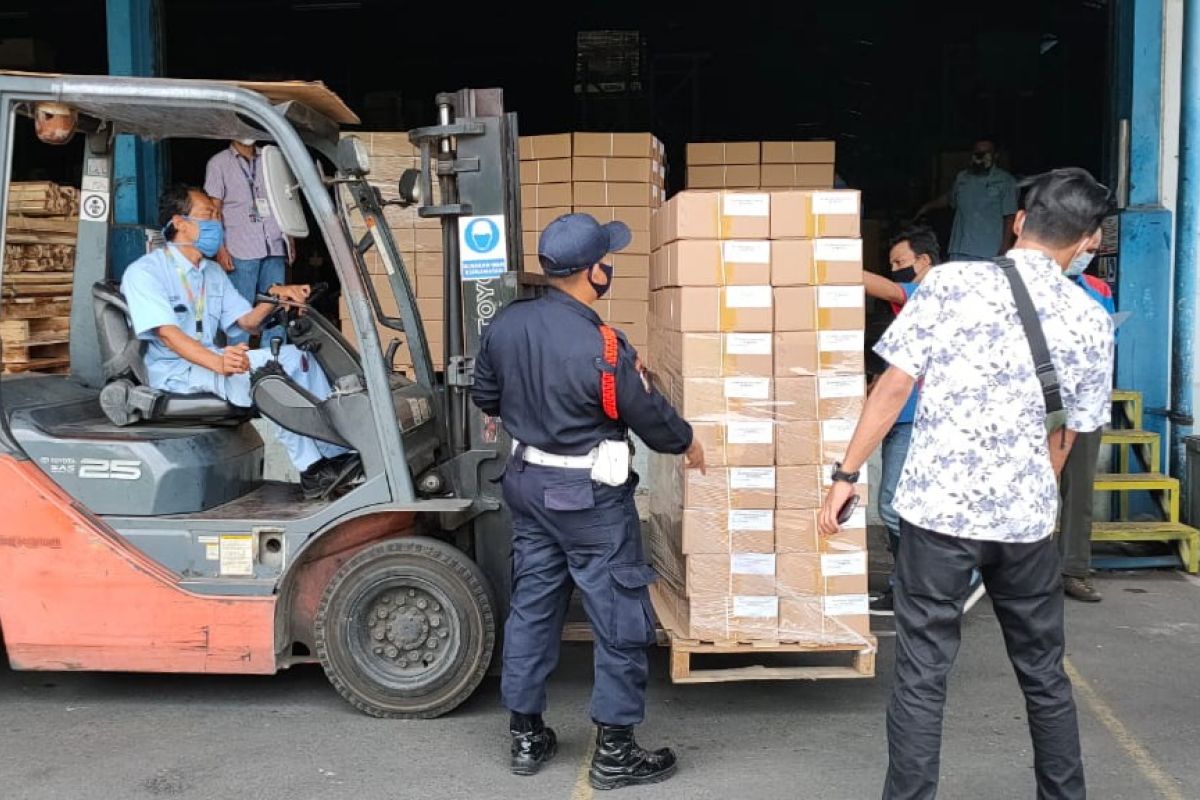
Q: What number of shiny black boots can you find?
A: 2